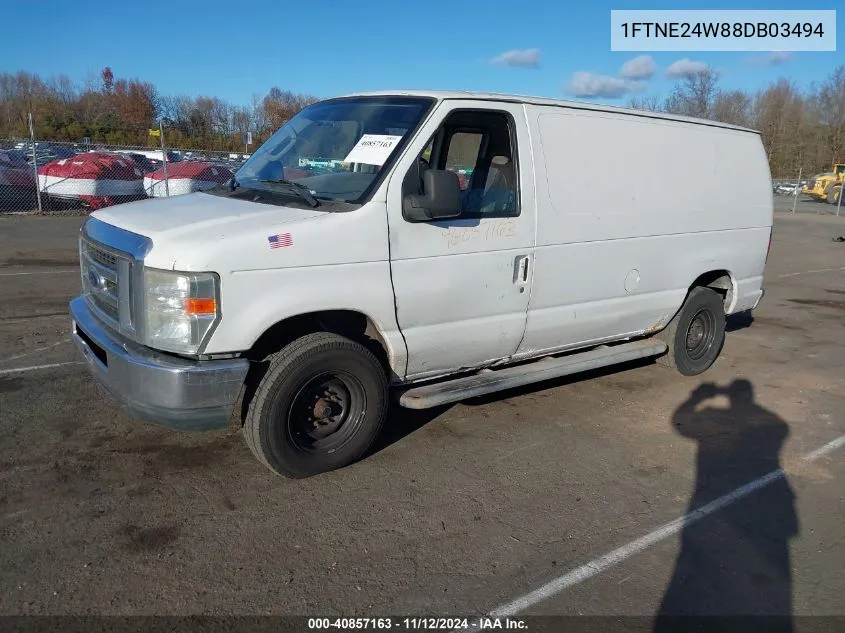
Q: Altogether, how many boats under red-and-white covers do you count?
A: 2